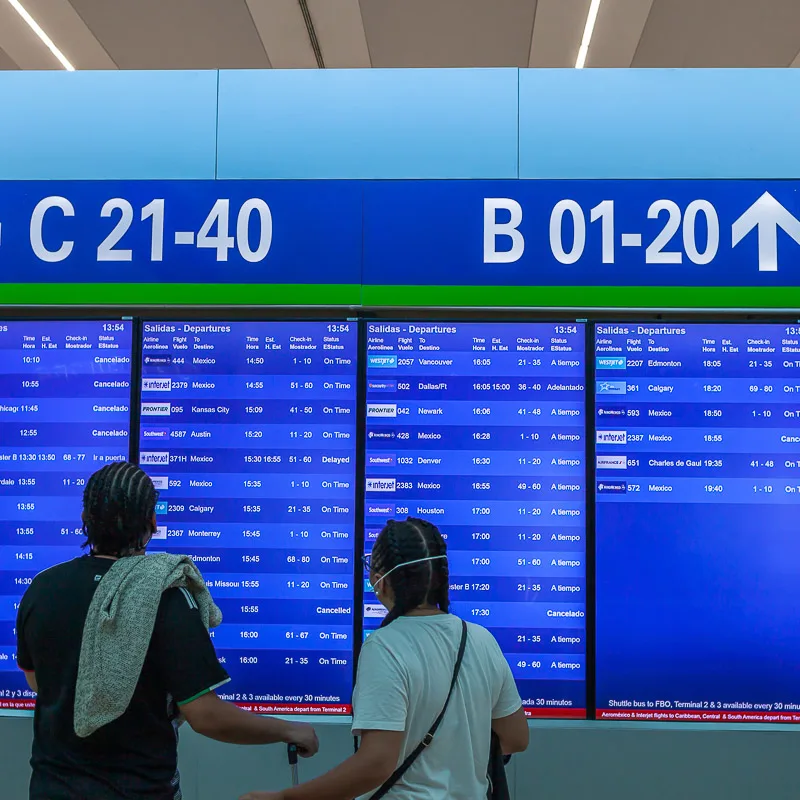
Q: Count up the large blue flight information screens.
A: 4